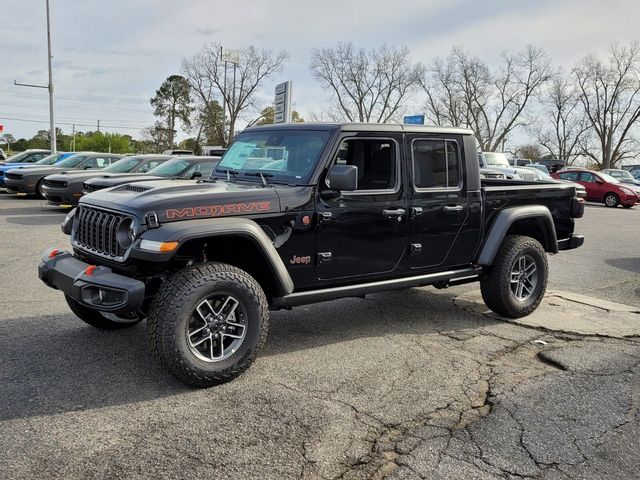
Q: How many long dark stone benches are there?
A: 0